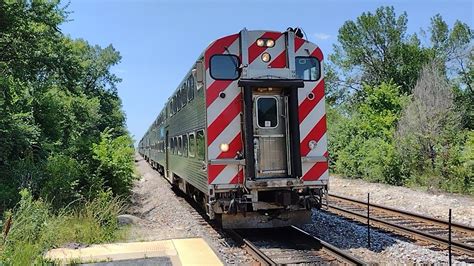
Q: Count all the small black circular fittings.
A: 2